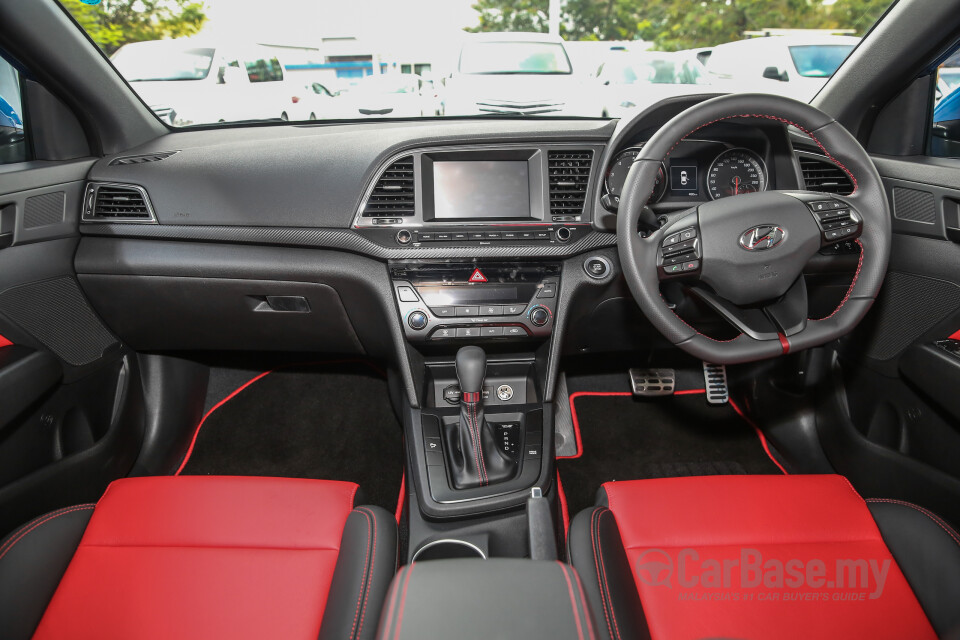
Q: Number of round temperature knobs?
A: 2